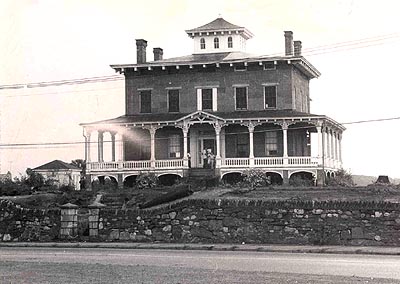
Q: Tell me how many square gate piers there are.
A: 2